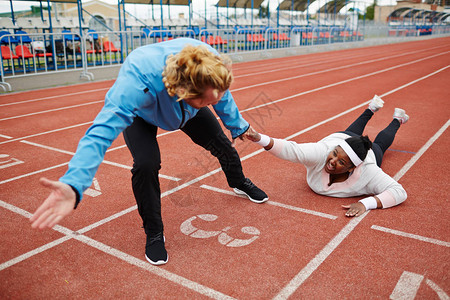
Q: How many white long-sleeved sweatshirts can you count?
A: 1